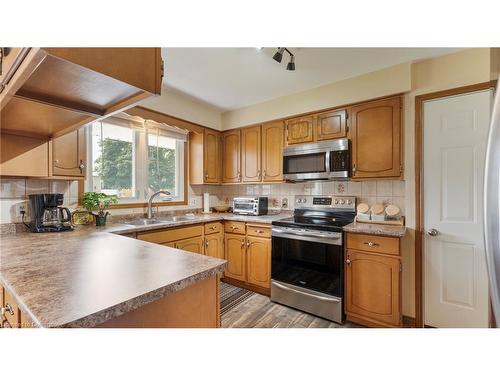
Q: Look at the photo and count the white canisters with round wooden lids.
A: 3